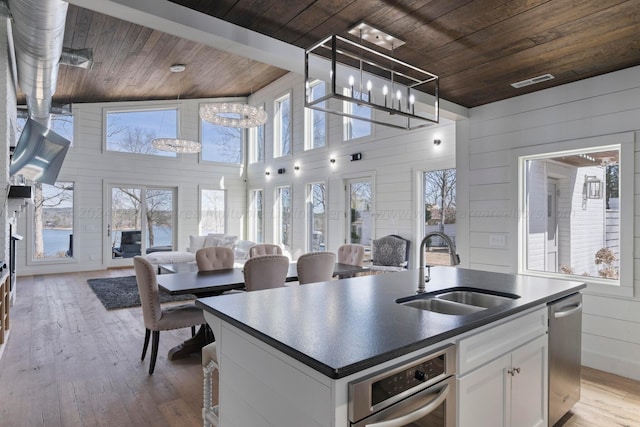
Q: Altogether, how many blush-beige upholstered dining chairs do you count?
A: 6